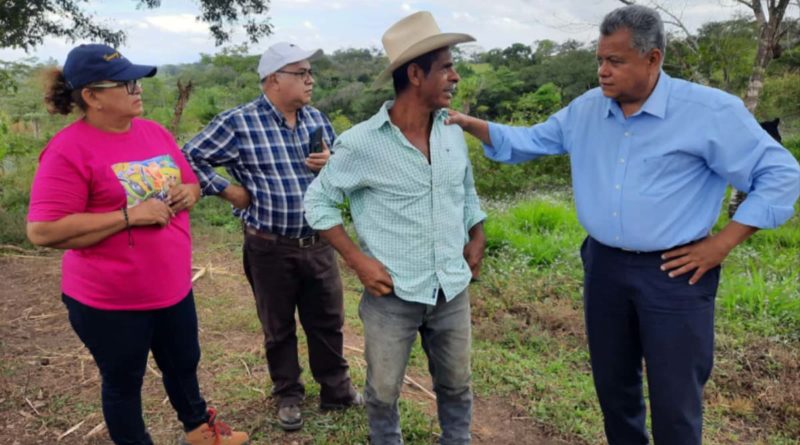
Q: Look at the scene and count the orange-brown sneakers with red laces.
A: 1